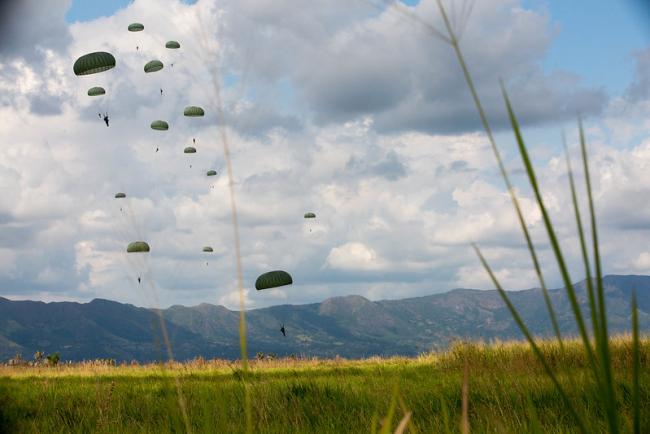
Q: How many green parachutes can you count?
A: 14